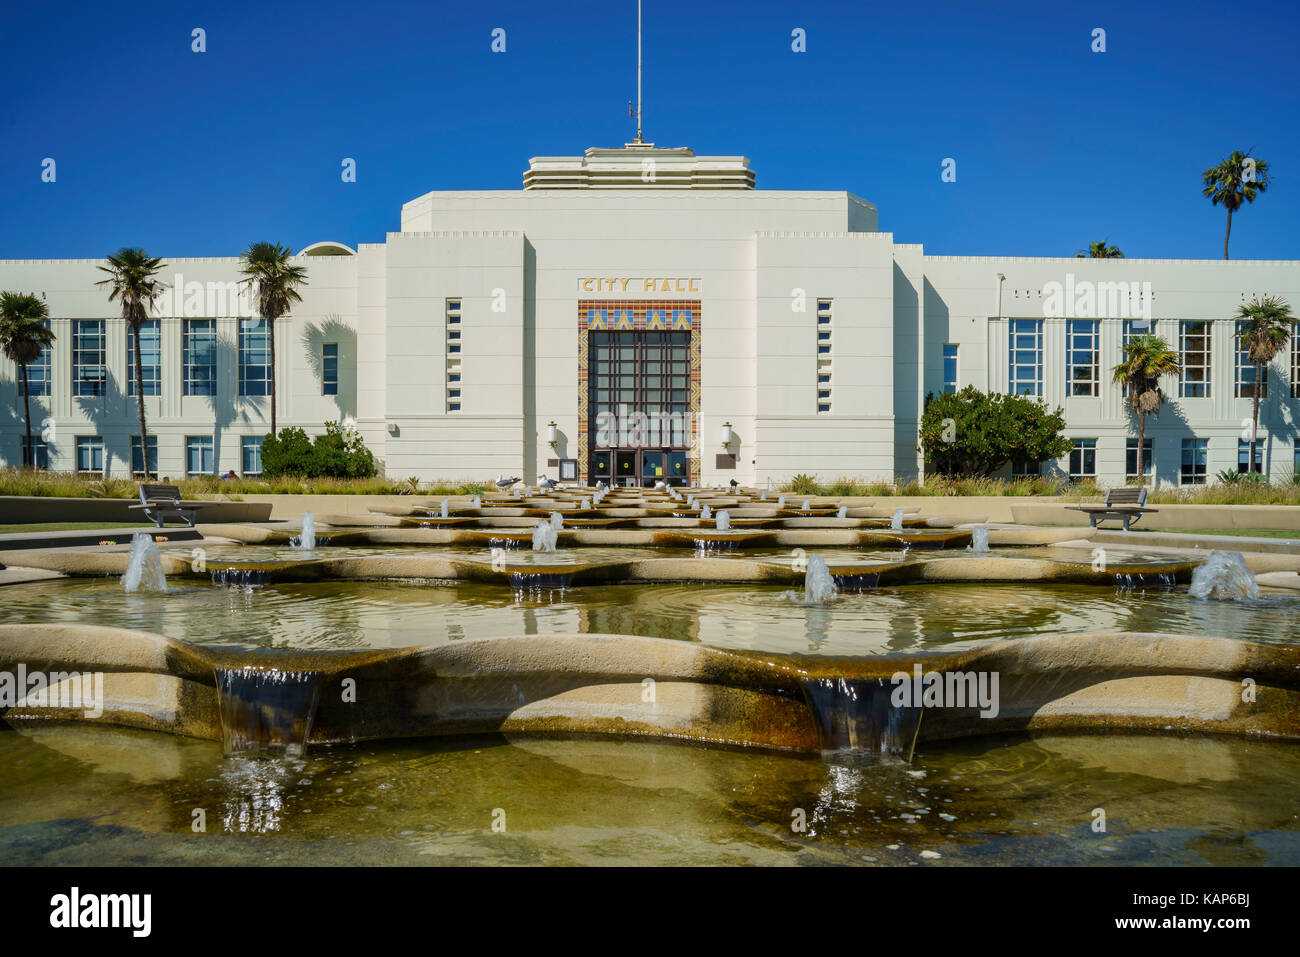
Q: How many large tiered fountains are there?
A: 1